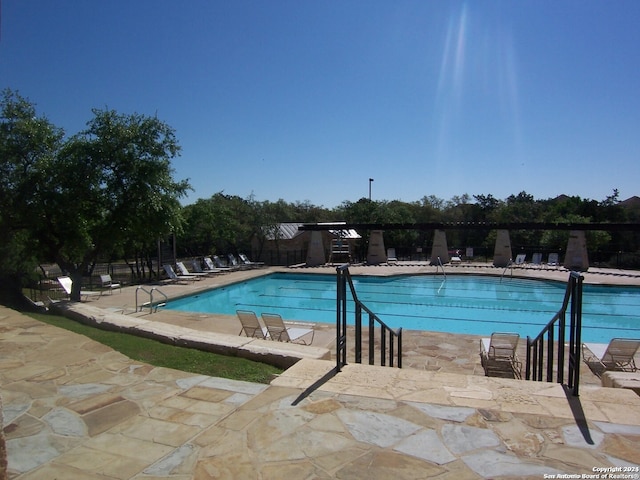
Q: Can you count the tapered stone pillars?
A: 5